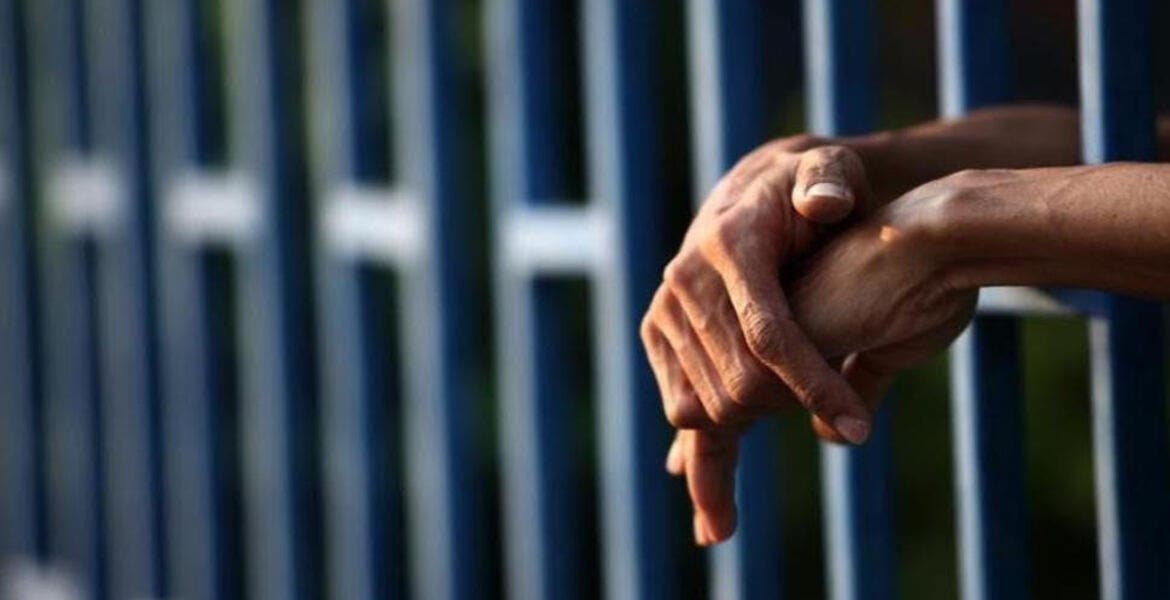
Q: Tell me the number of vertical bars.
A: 13